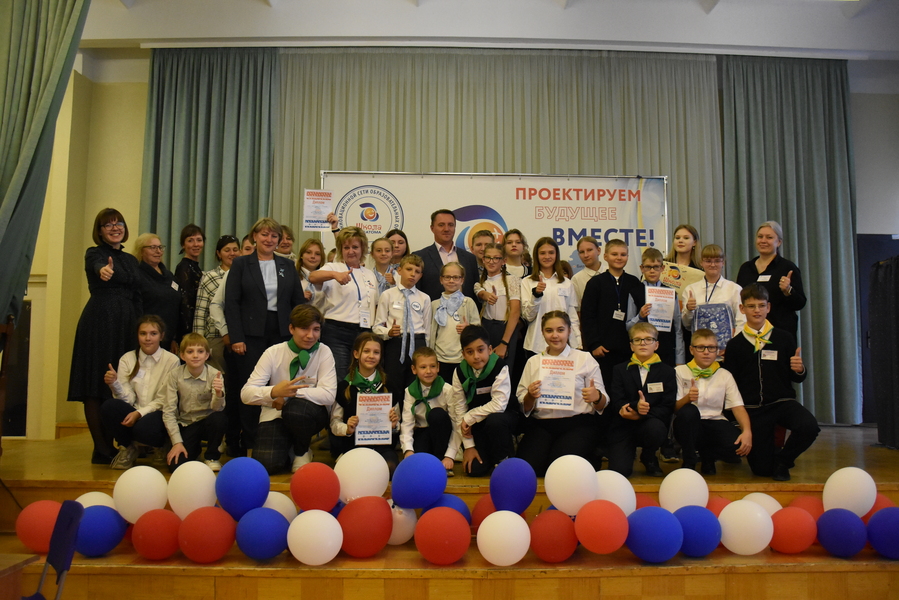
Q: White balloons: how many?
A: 14